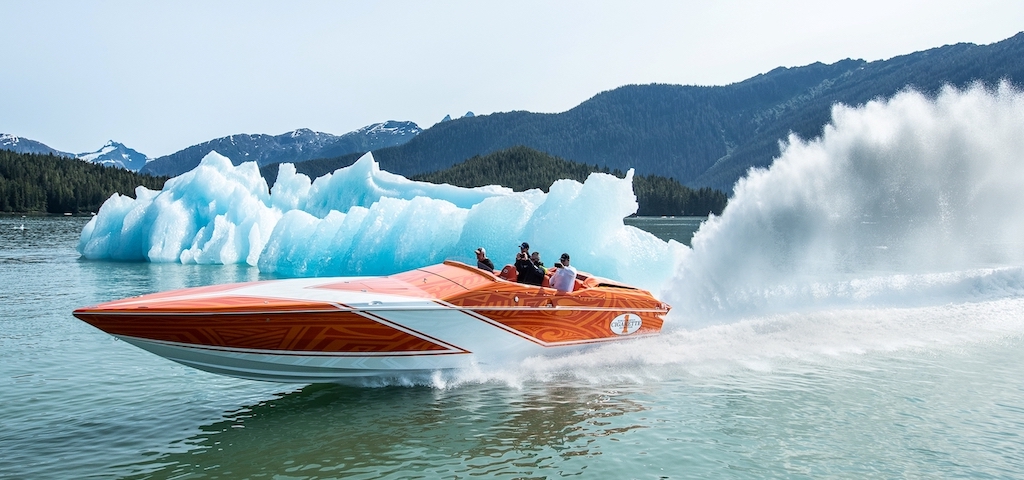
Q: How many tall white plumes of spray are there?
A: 1